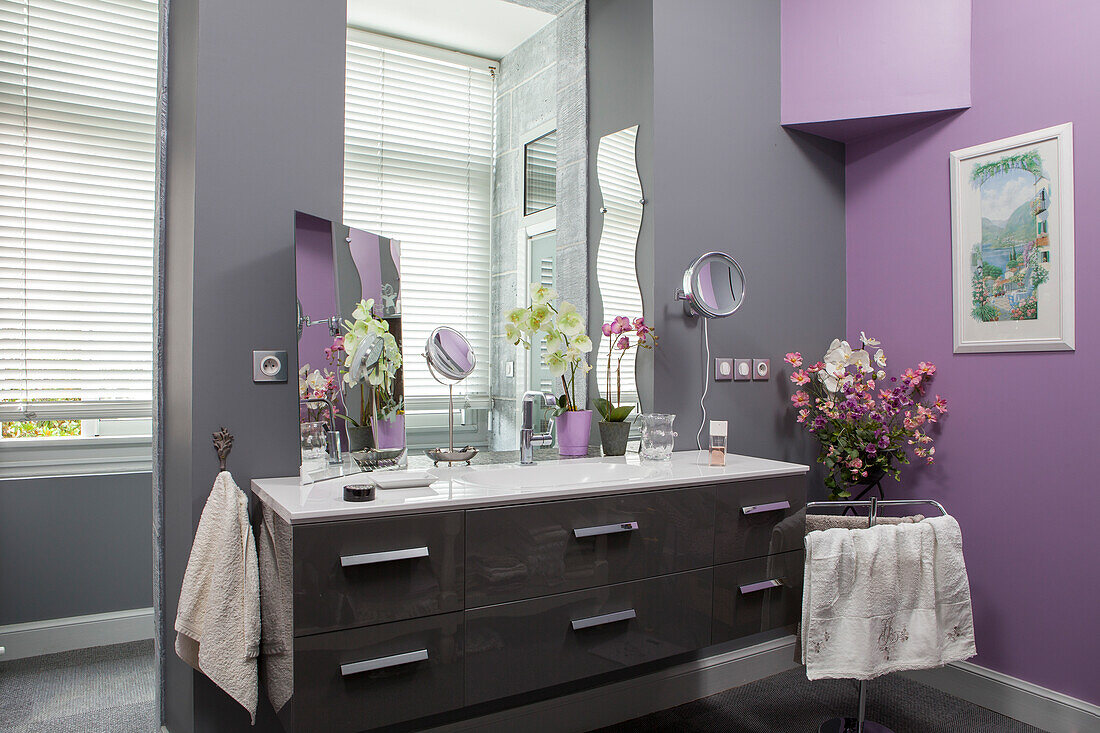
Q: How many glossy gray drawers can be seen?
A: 6